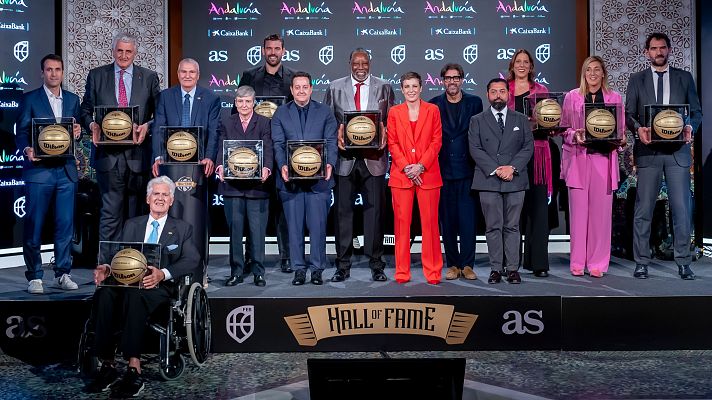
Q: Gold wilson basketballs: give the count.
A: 11